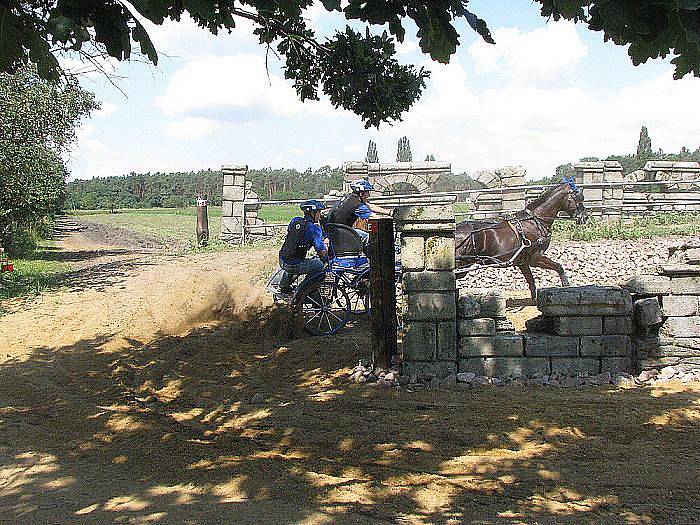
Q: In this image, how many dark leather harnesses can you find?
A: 1